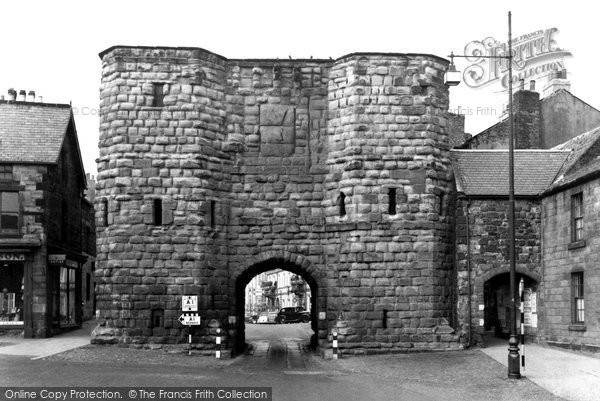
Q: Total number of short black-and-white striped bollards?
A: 2